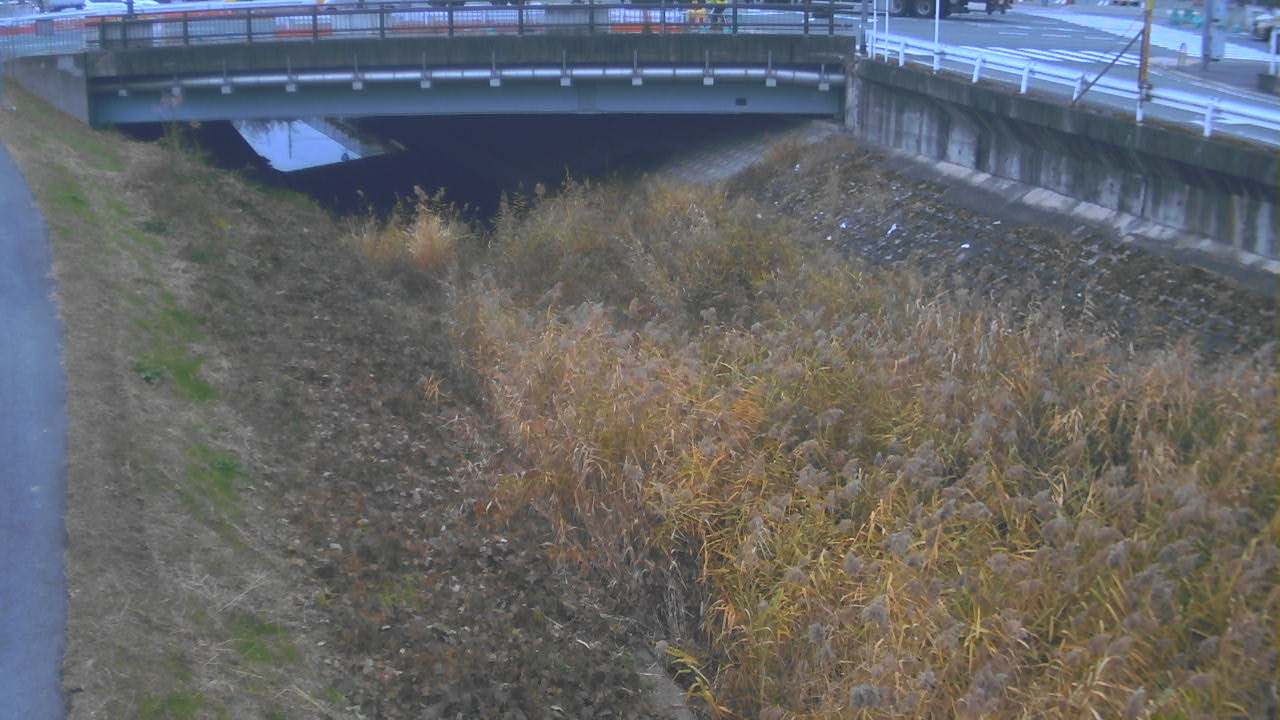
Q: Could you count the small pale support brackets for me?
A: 12